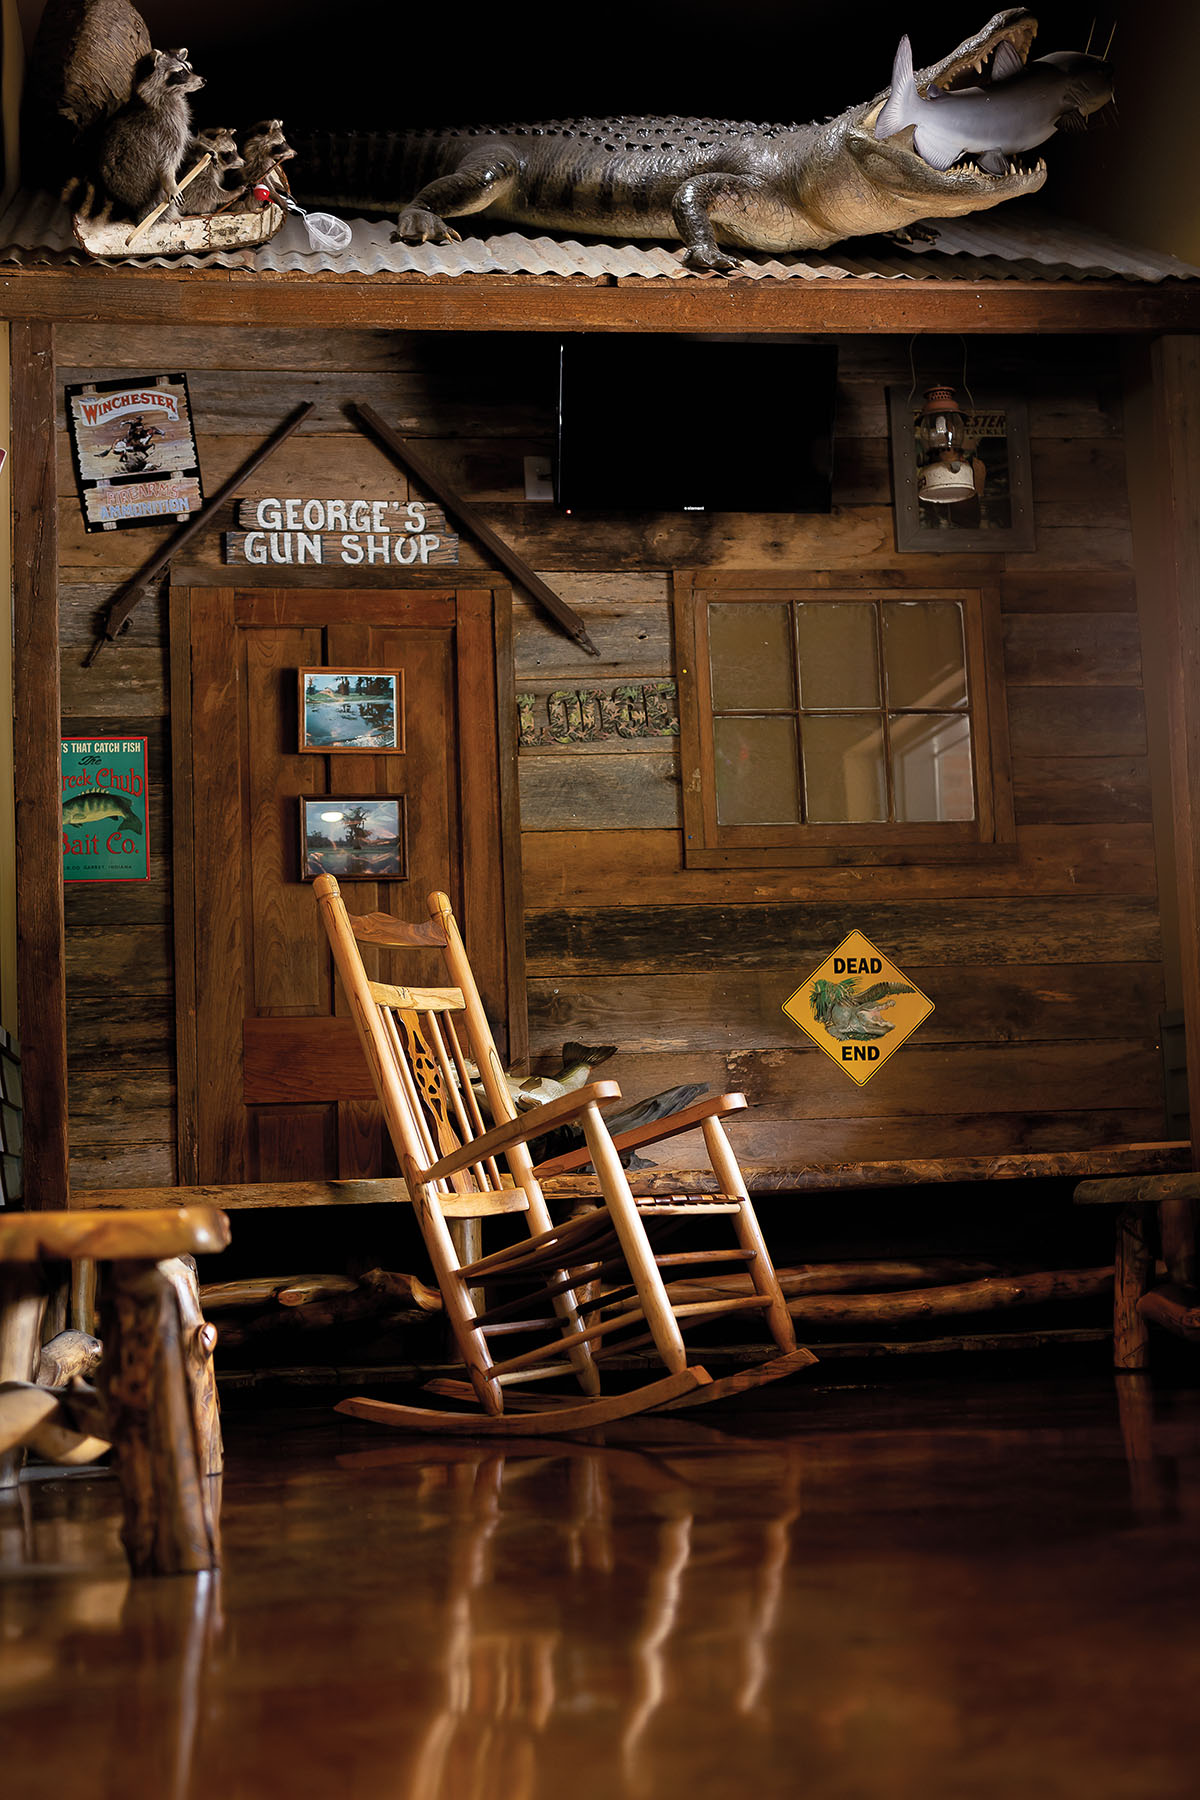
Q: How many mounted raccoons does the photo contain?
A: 3